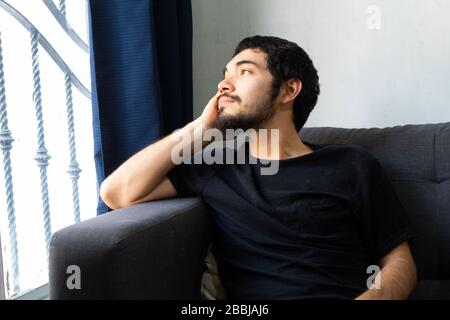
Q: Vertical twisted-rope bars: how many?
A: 3